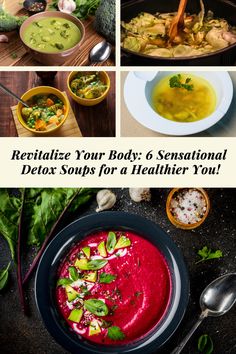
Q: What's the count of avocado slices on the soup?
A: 8